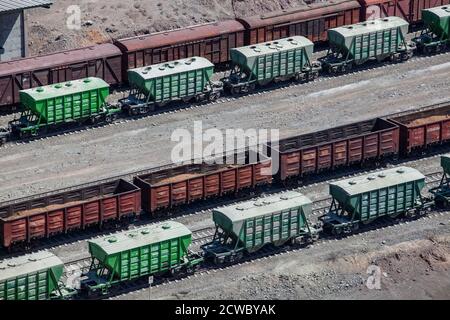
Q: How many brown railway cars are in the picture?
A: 8